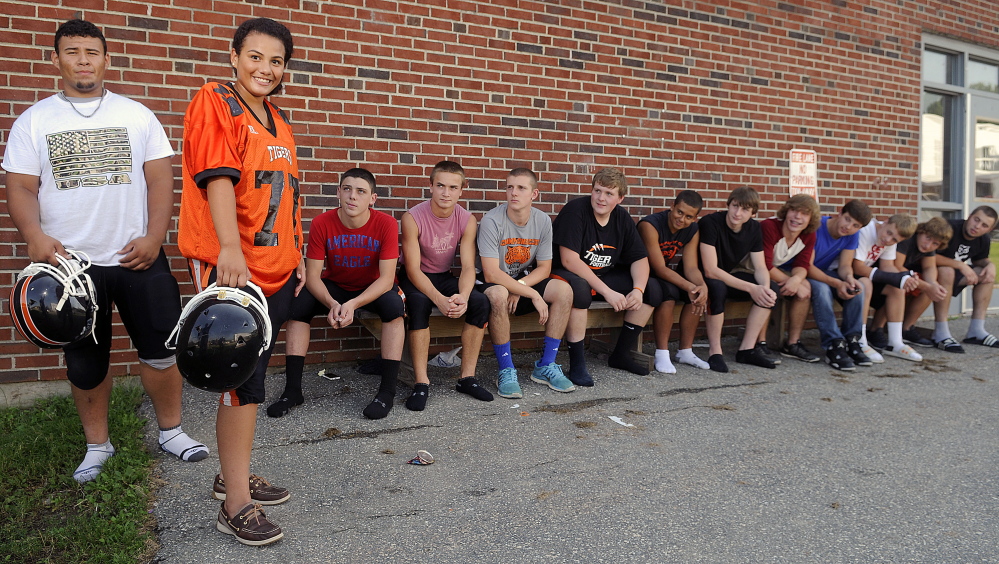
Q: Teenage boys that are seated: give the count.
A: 11